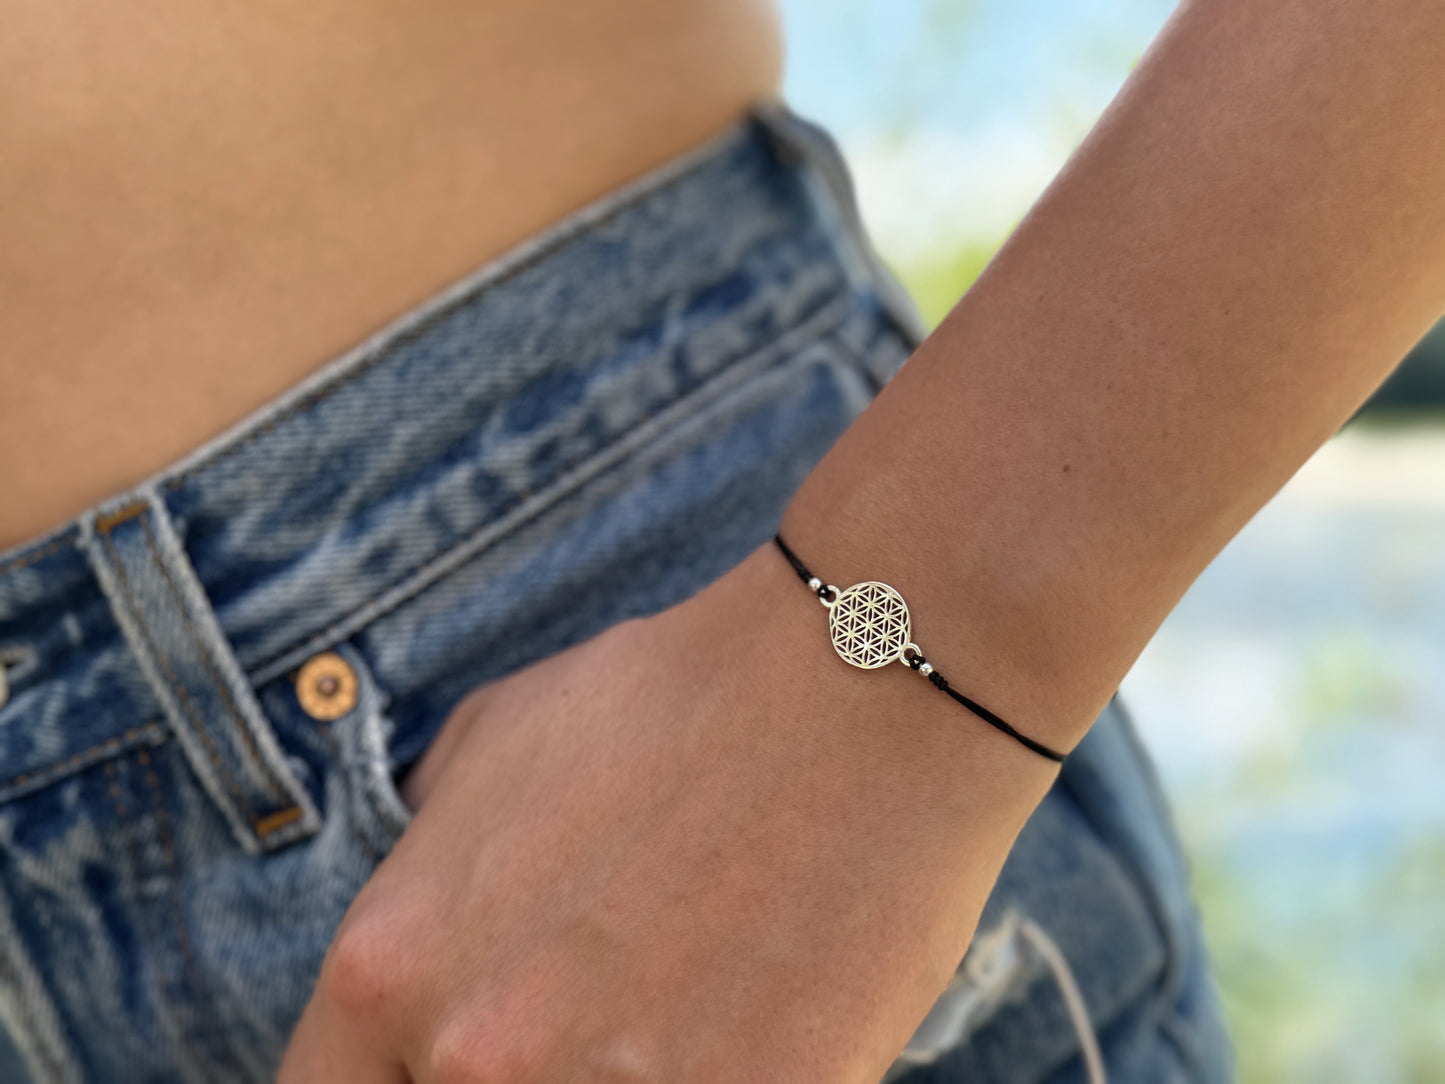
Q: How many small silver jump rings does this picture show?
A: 2